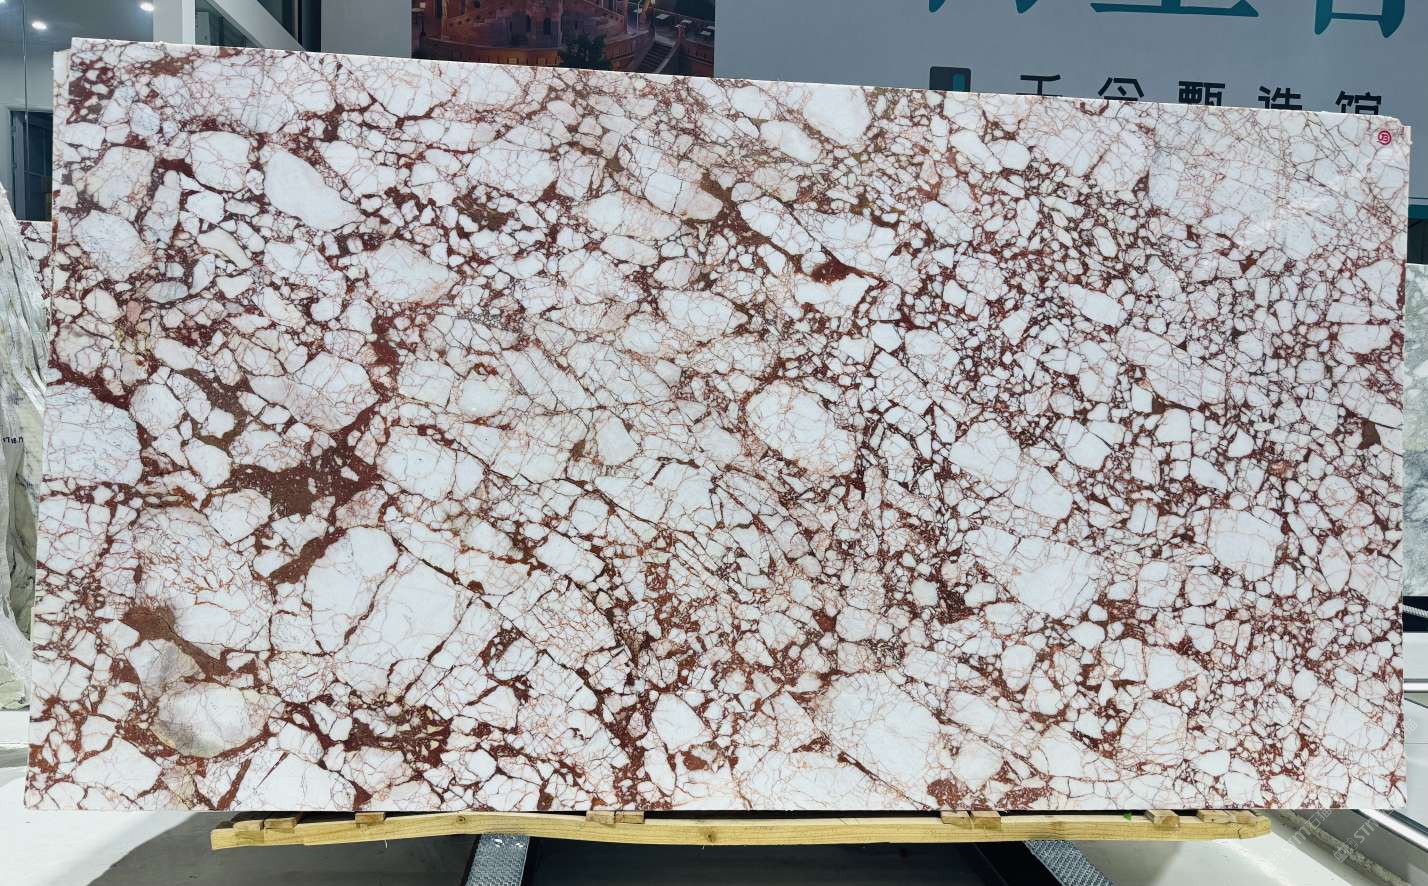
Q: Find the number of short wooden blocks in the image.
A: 10